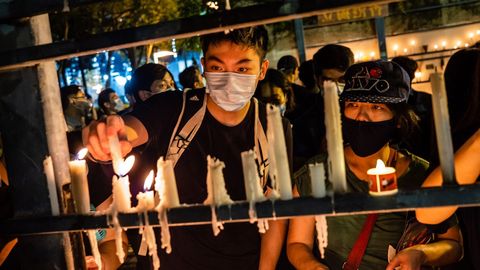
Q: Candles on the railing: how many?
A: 12